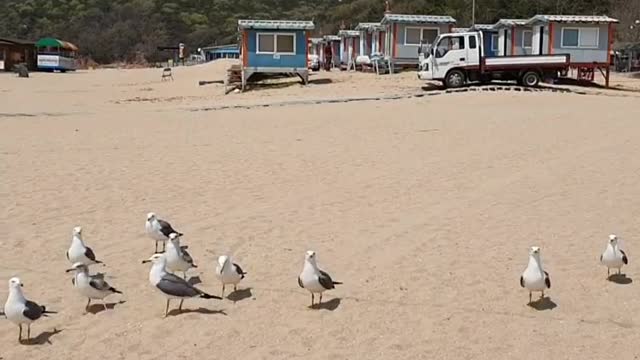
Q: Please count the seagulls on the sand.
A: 10